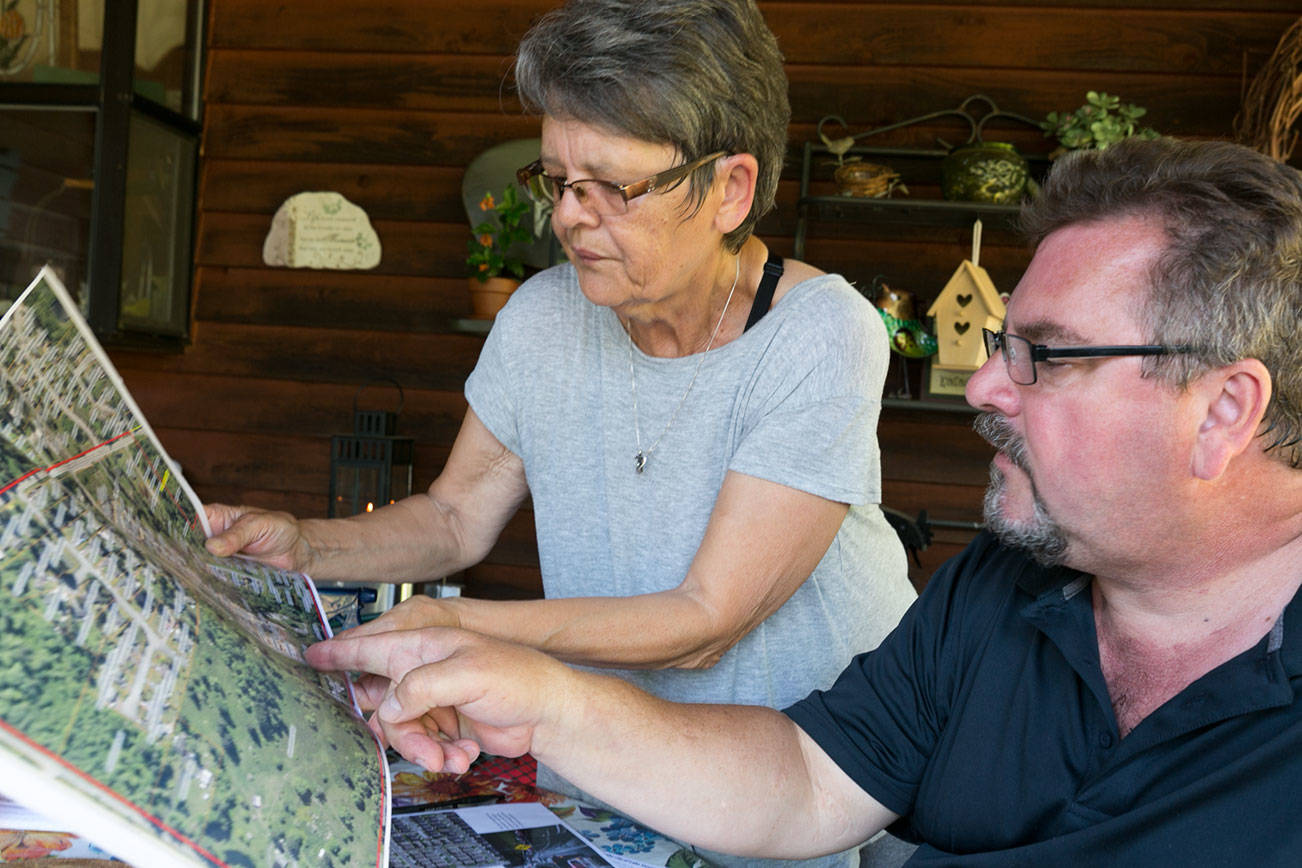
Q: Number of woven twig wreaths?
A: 1